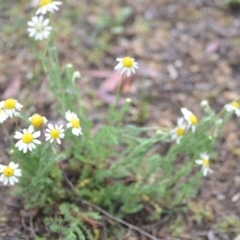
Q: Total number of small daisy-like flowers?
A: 14